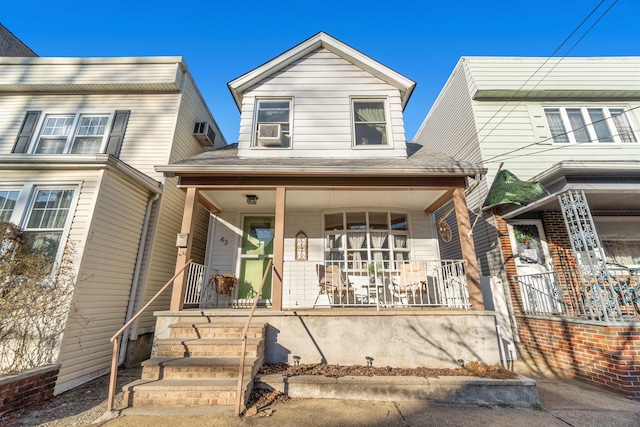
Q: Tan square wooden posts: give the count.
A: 3